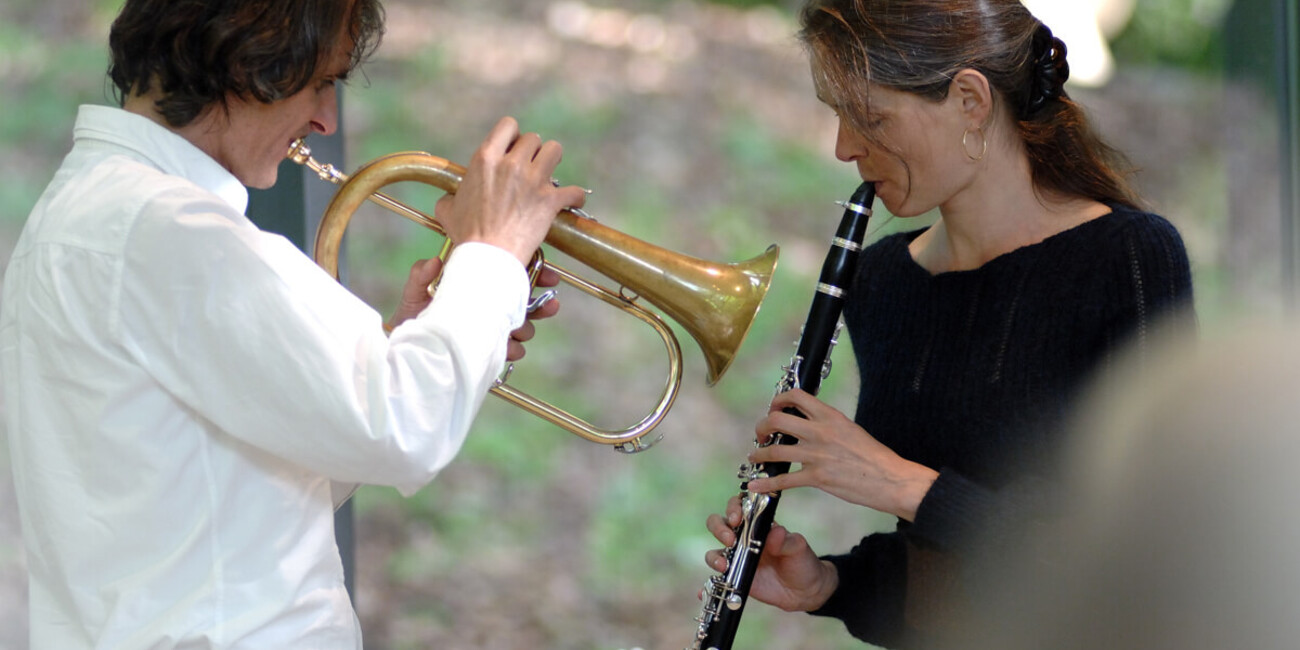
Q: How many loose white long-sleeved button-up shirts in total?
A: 1